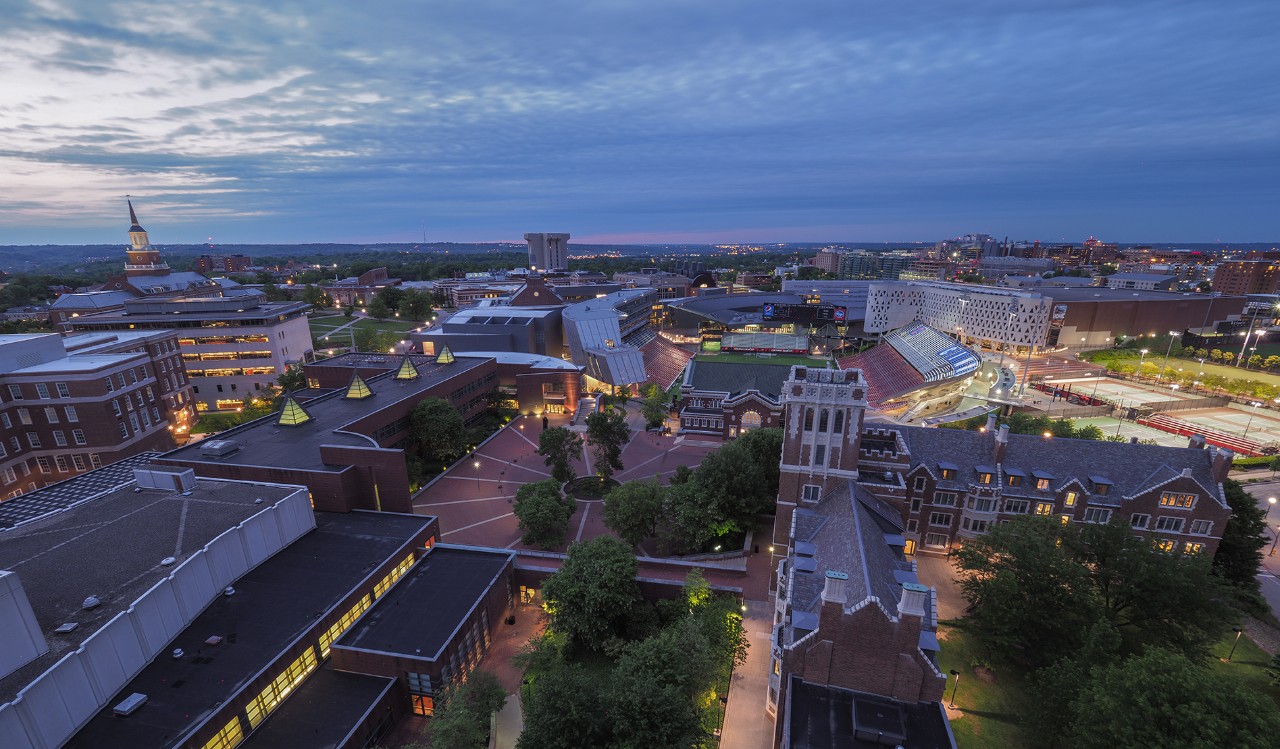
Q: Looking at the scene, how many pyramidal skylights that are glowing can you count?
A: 4